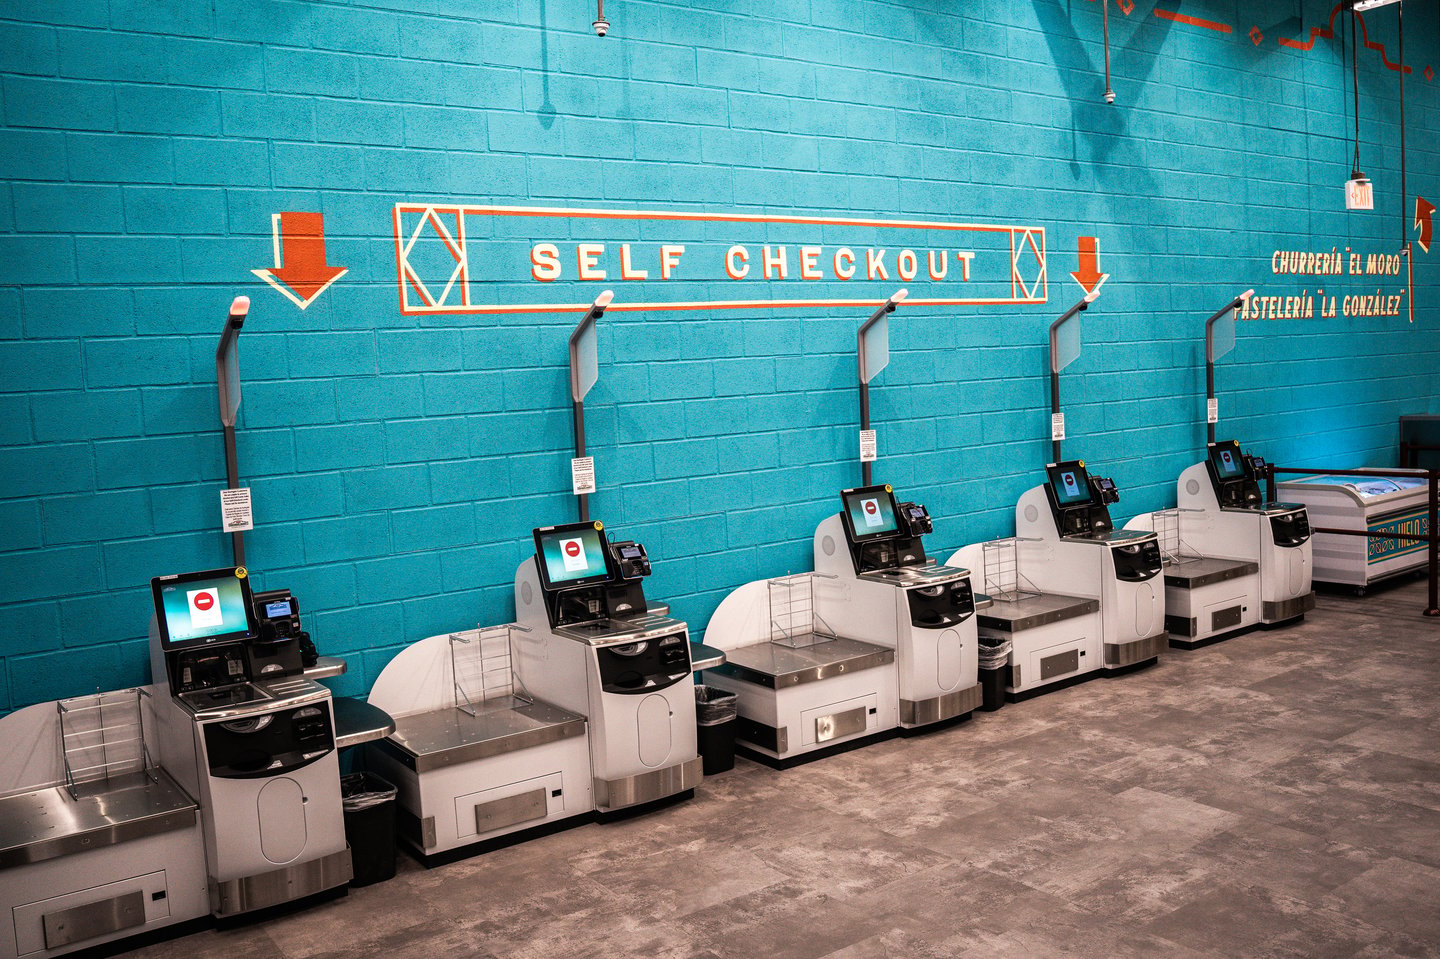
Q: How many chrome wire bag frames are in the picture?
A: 5